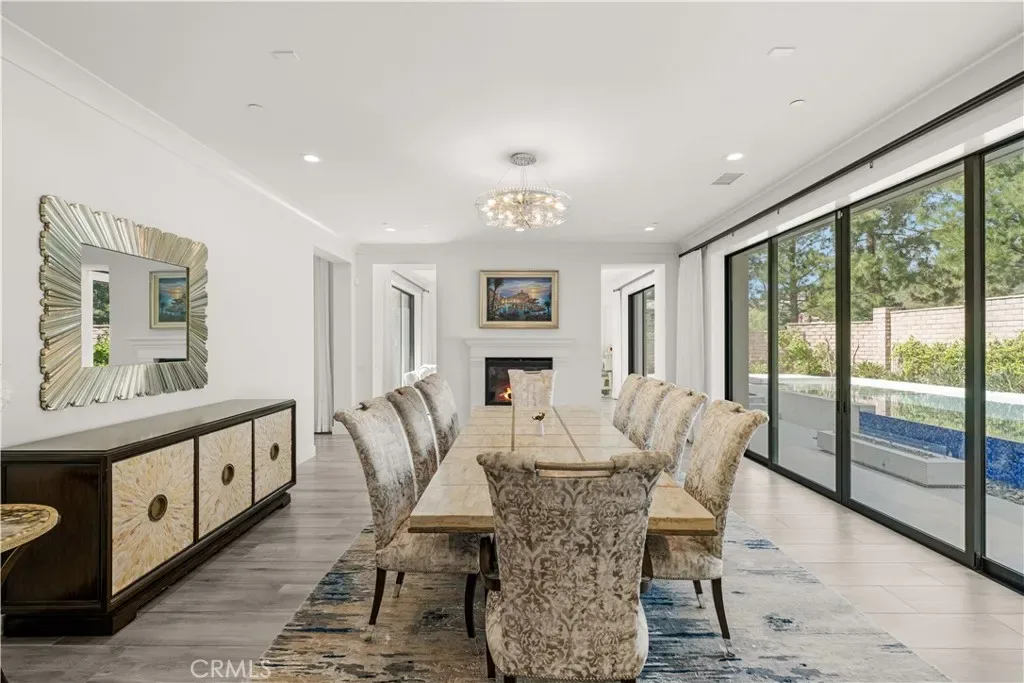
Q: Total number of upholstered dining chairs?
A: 9